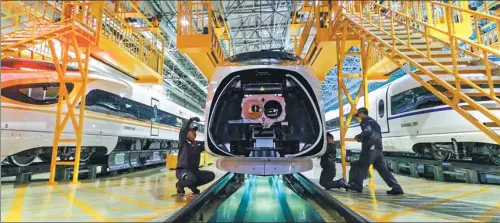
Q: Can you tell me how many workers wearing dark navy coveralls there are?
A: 3